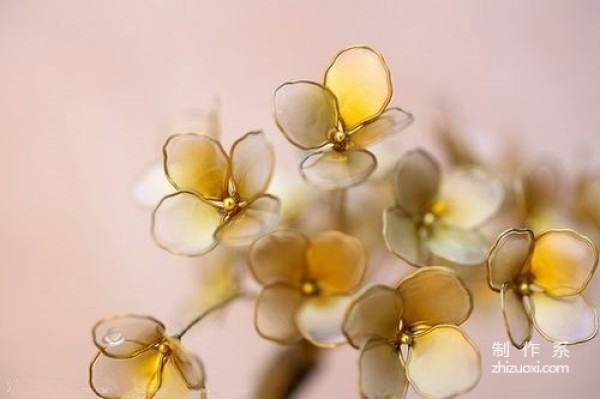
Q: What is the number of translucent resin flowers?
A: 7